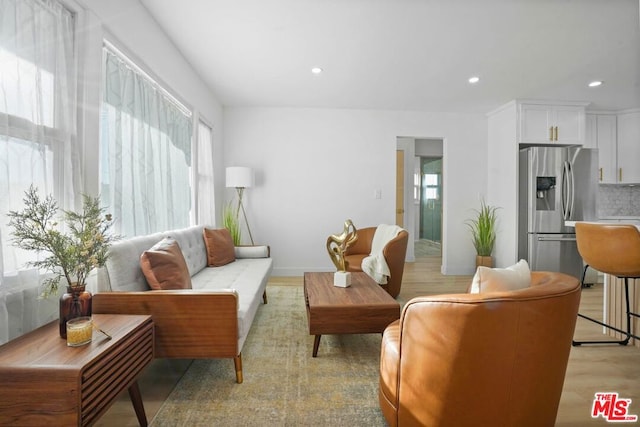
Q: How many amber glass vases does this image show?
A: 1